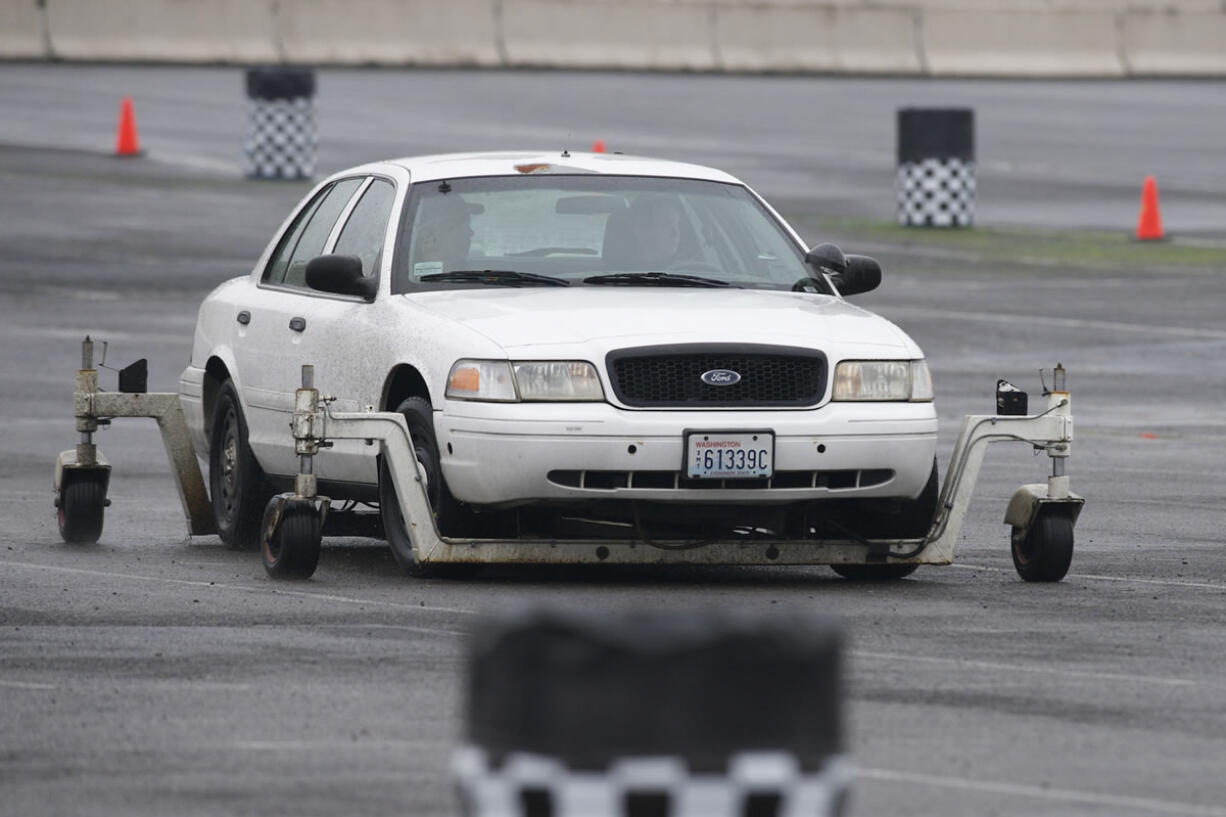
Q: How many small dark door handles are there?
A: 2